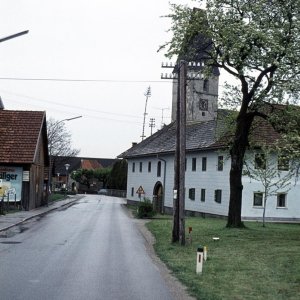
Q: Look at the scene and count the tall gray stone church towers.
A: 1